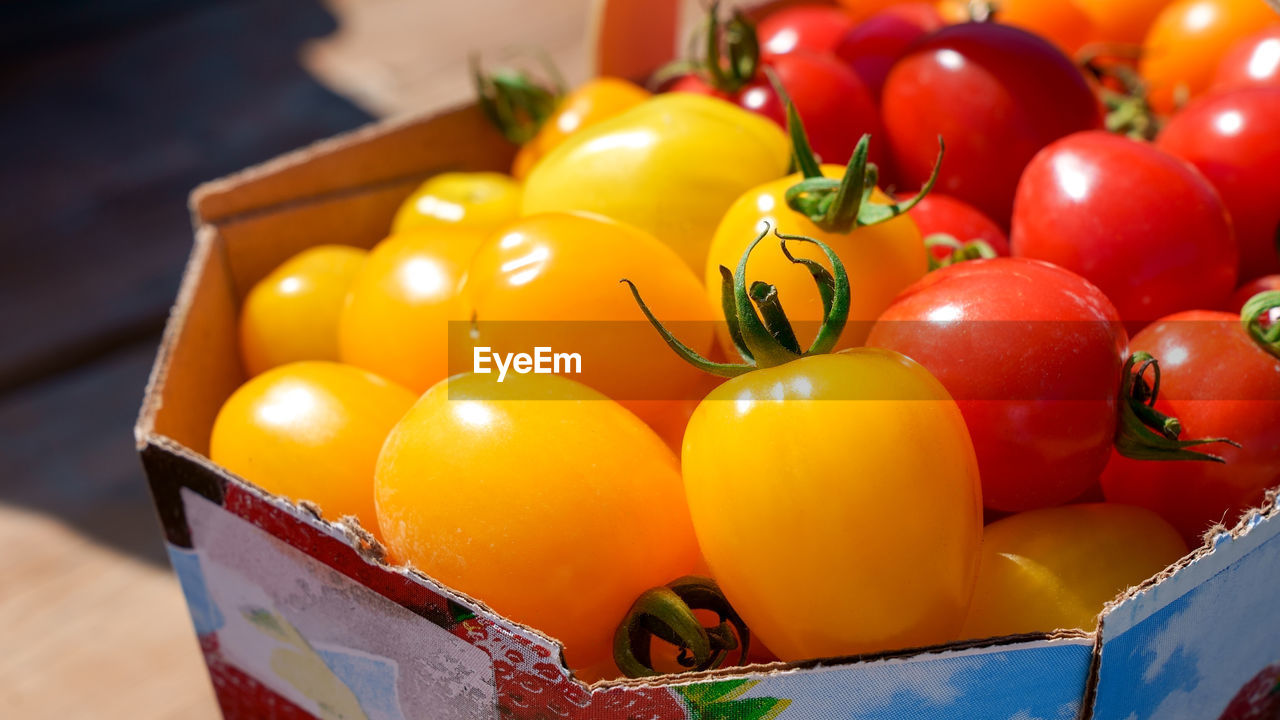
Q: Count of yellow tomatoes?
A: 11